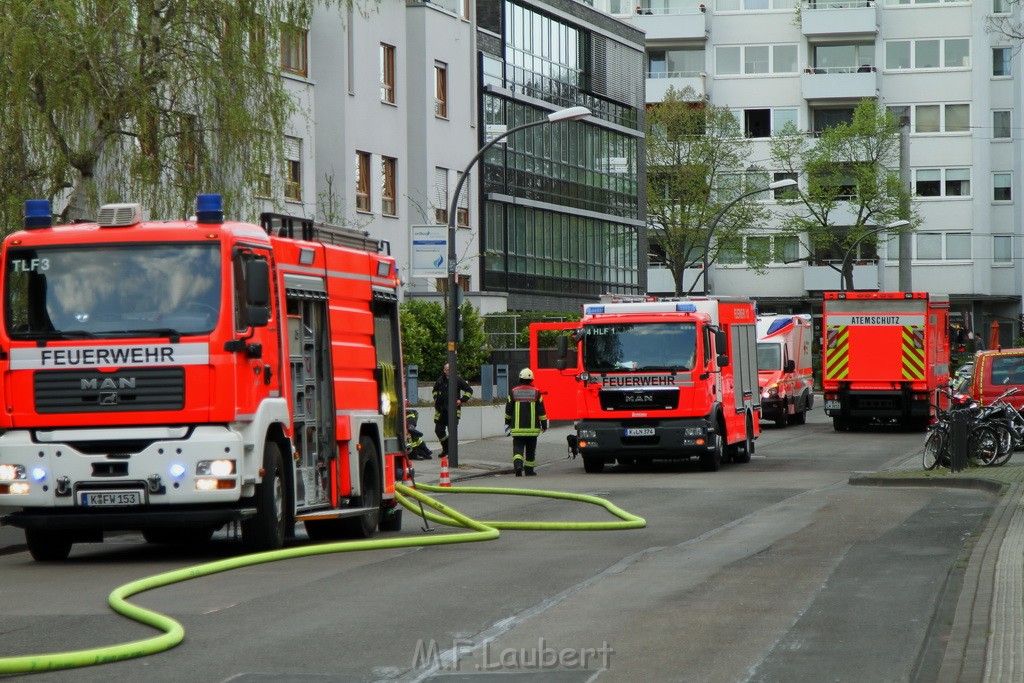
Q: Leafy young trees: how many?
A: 2